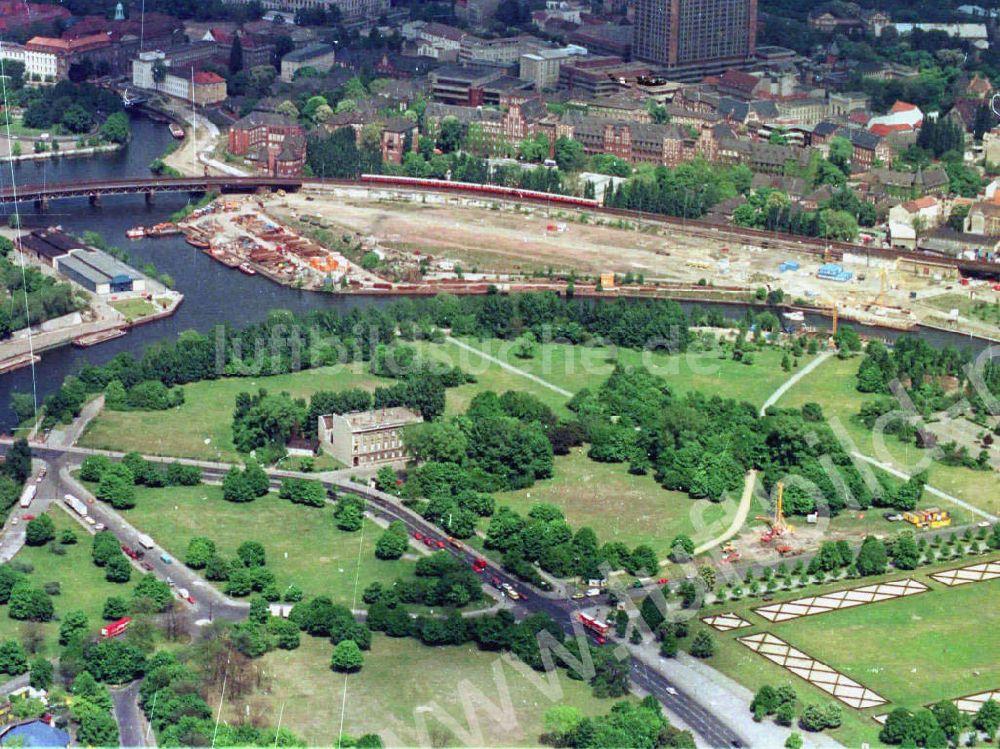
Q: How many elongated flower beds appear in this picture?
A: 4